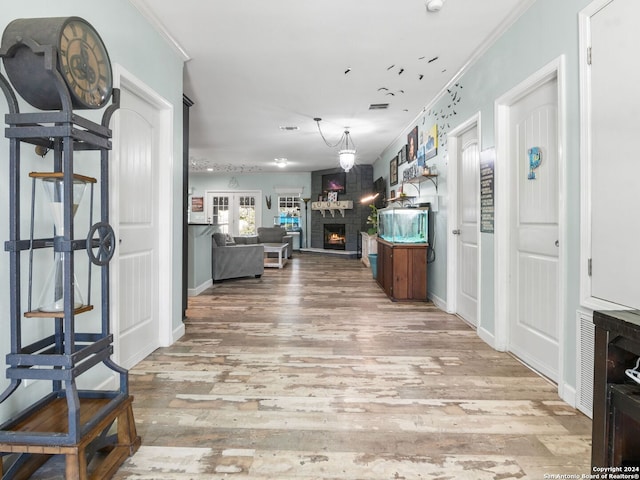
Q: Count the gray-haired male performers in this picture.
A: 0